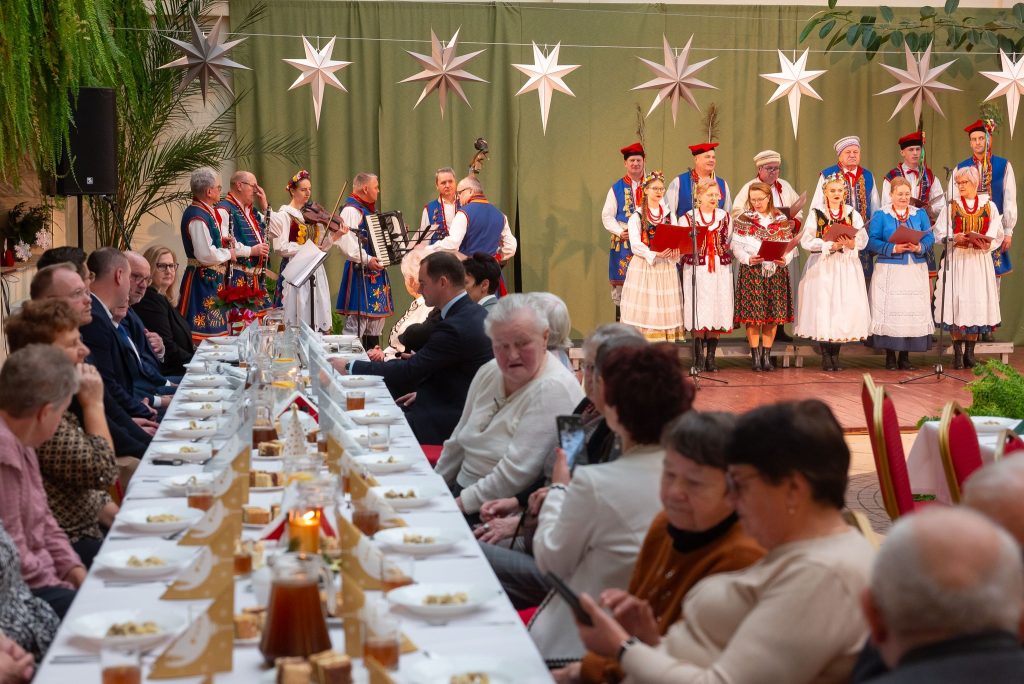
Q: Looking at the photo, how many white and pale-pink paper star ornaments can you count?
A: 8